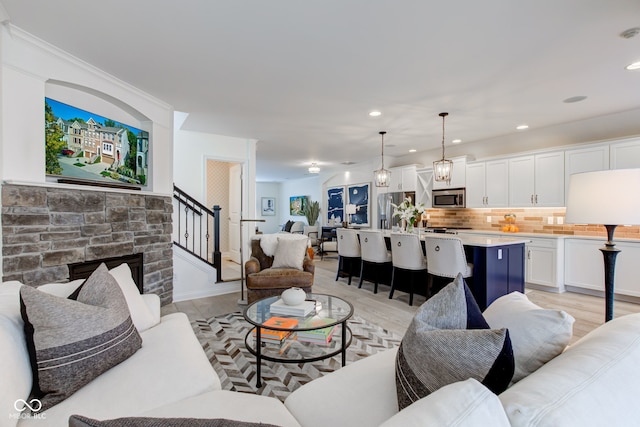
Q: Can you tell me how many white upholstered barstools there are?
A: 4